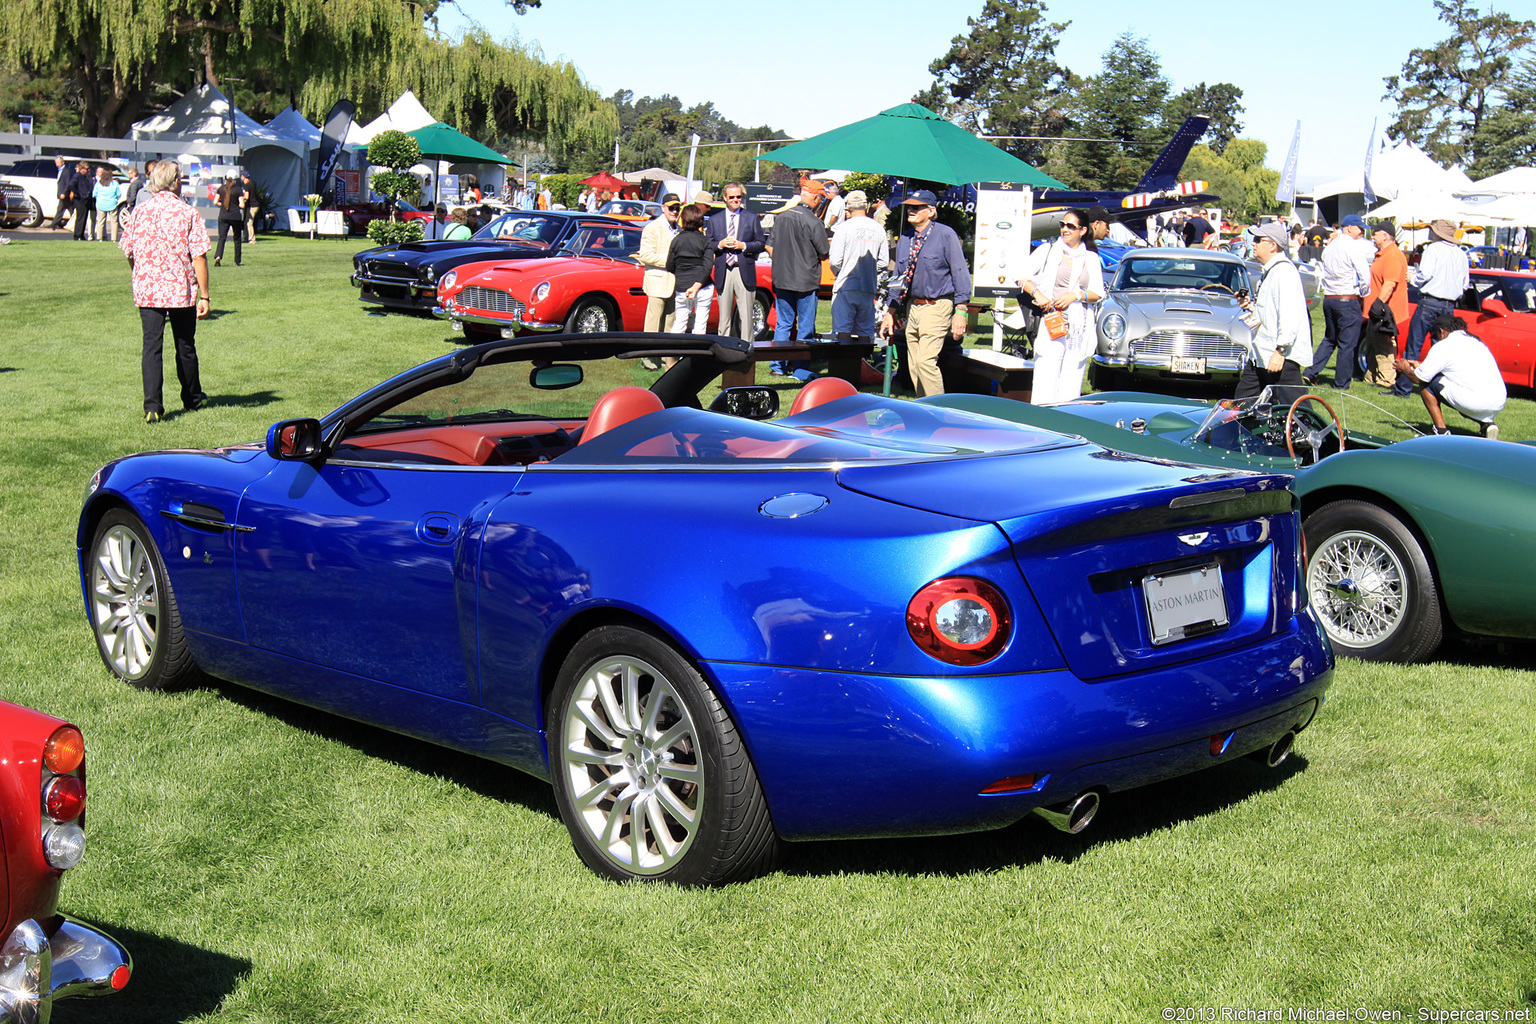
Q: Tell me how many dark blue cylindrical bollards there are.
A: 0